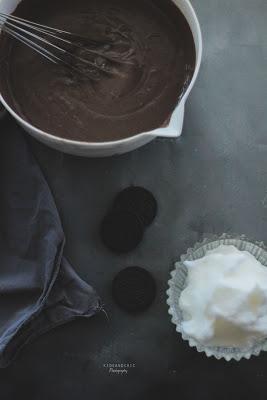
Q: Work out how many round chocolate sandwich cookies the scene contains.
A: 3